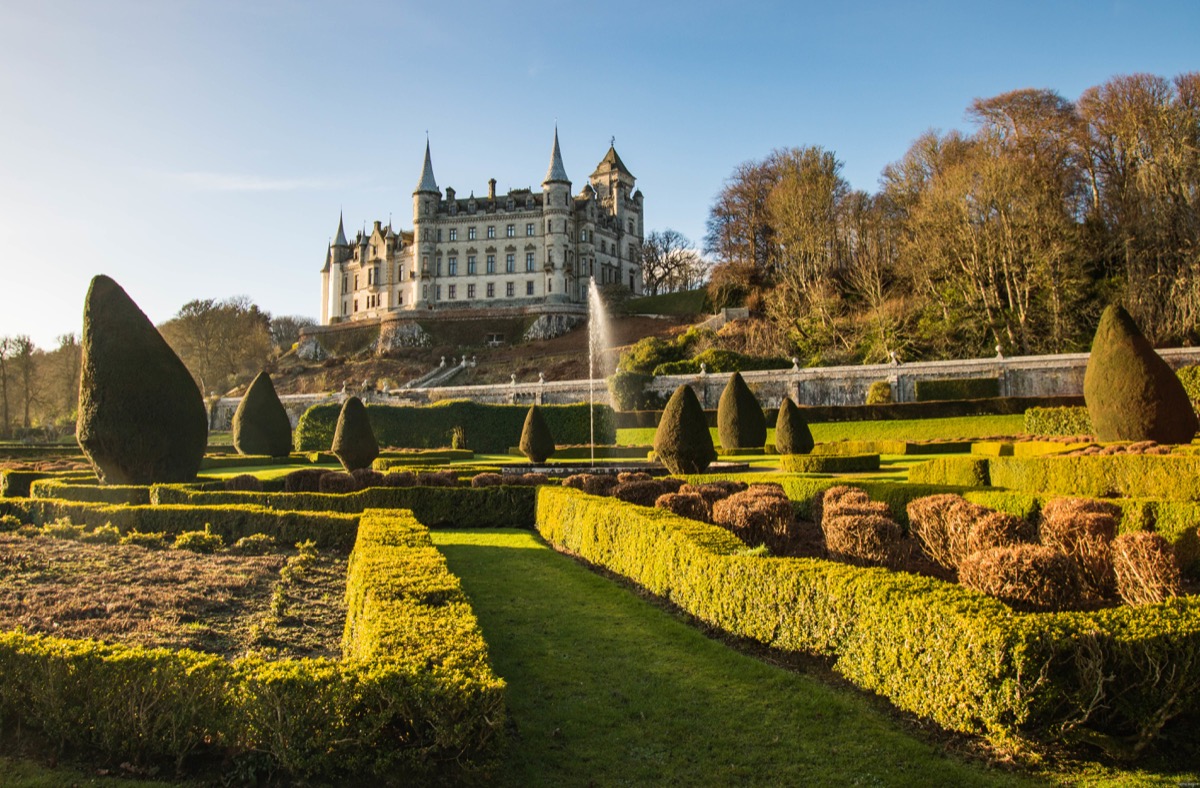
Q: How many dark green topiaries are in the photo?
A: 8